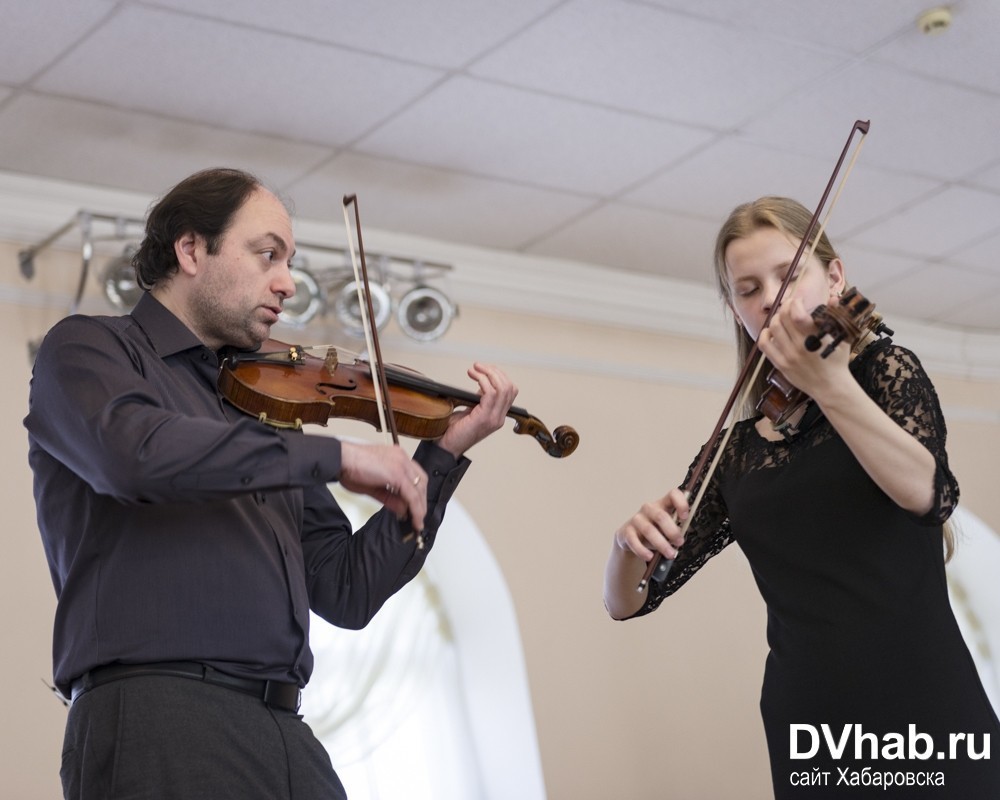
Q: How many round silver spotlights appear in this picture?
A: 4